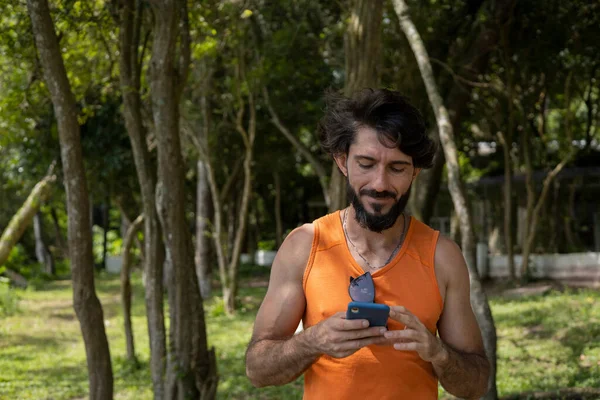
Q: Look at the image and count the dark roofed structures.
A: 1